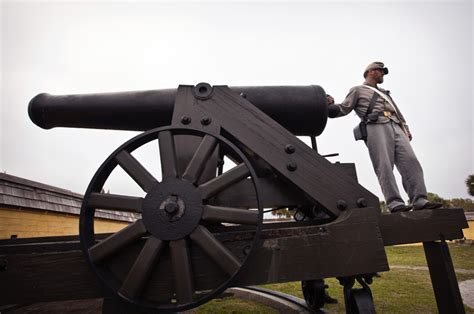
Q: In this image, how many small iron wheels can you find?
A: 2